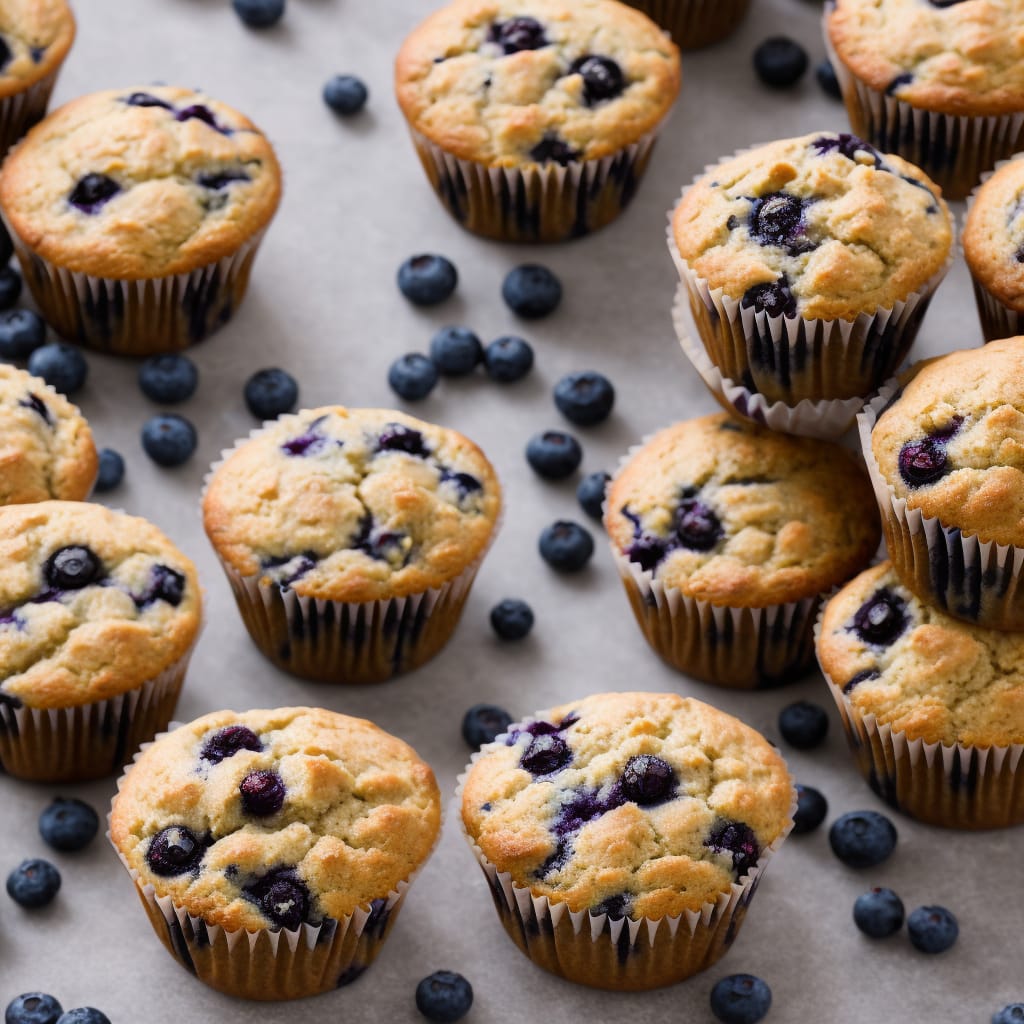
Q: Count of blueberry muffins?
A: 15